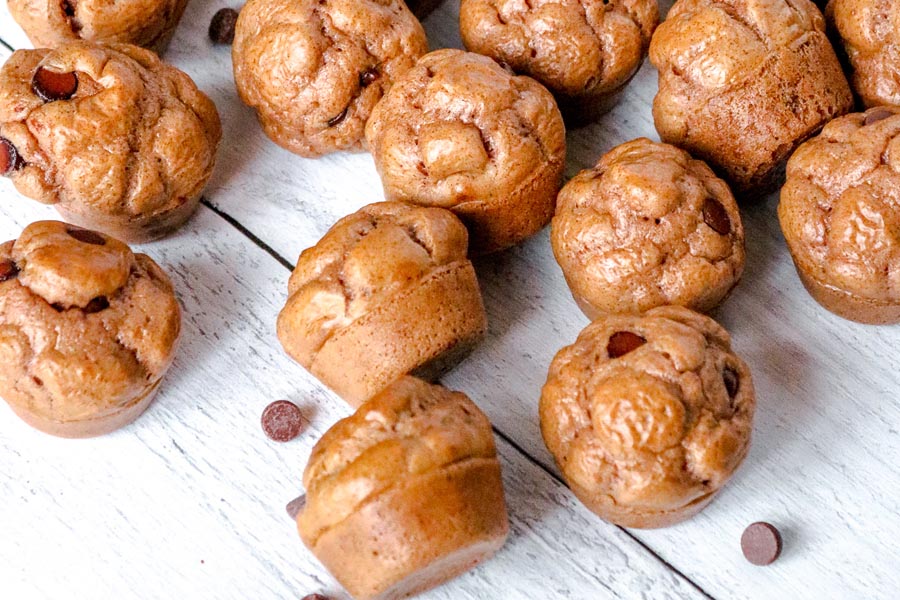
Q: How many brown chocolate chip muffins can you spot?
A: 13